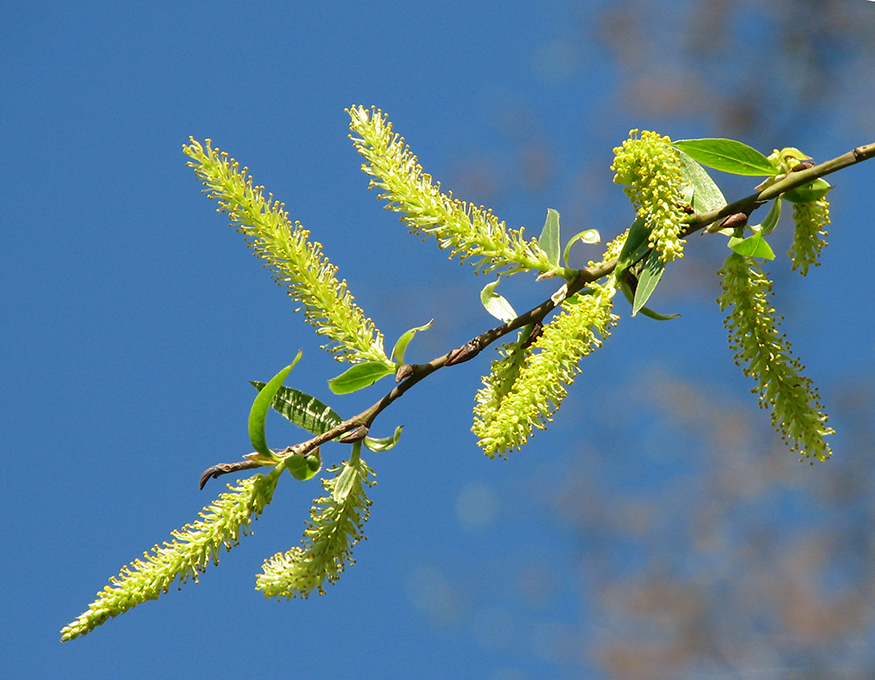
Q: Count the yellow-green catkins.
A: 9